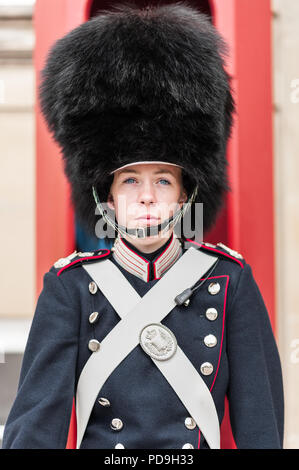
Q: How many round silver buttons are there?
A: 12